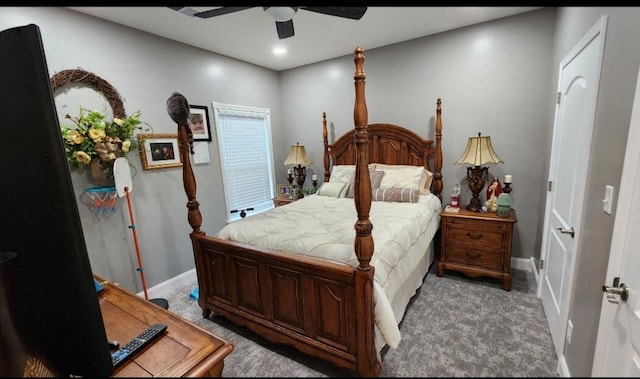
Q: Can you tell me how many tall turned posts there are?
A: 4